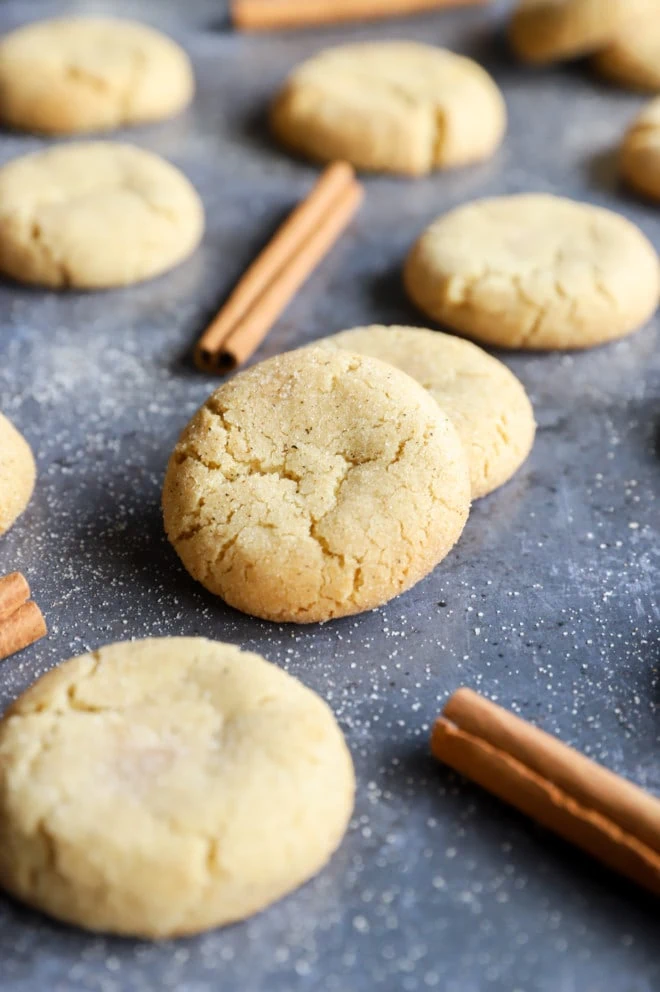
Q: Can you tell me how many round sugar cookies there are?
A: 11